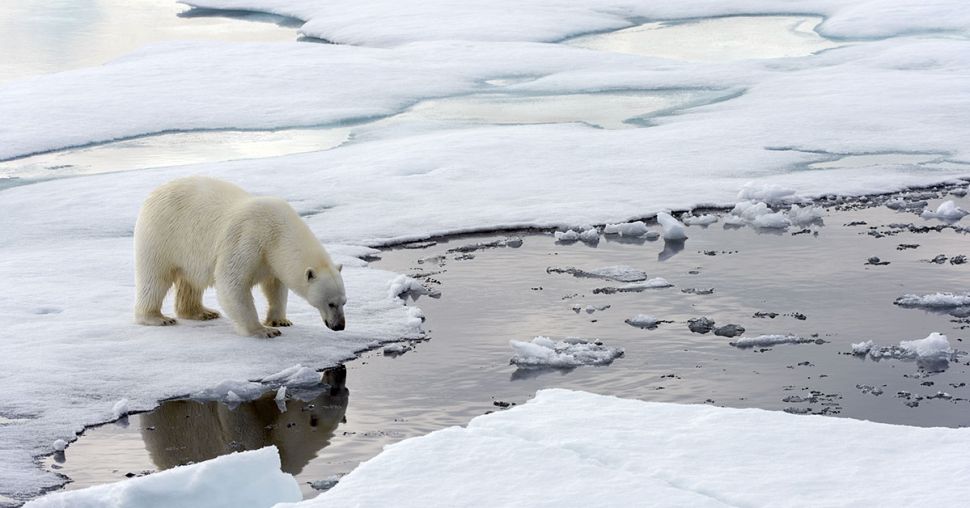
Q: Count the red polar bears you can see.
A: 0